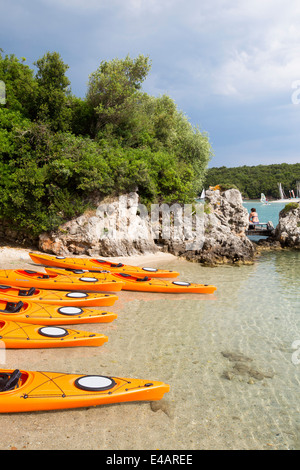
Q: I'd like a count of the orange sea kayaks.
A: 7